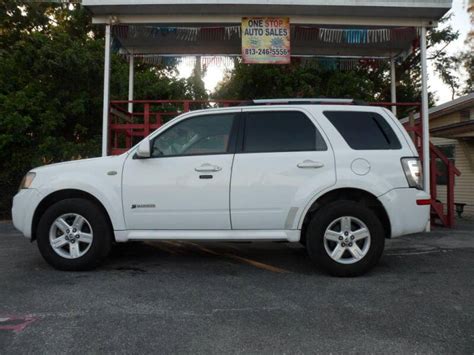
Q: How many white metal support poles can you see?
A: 4